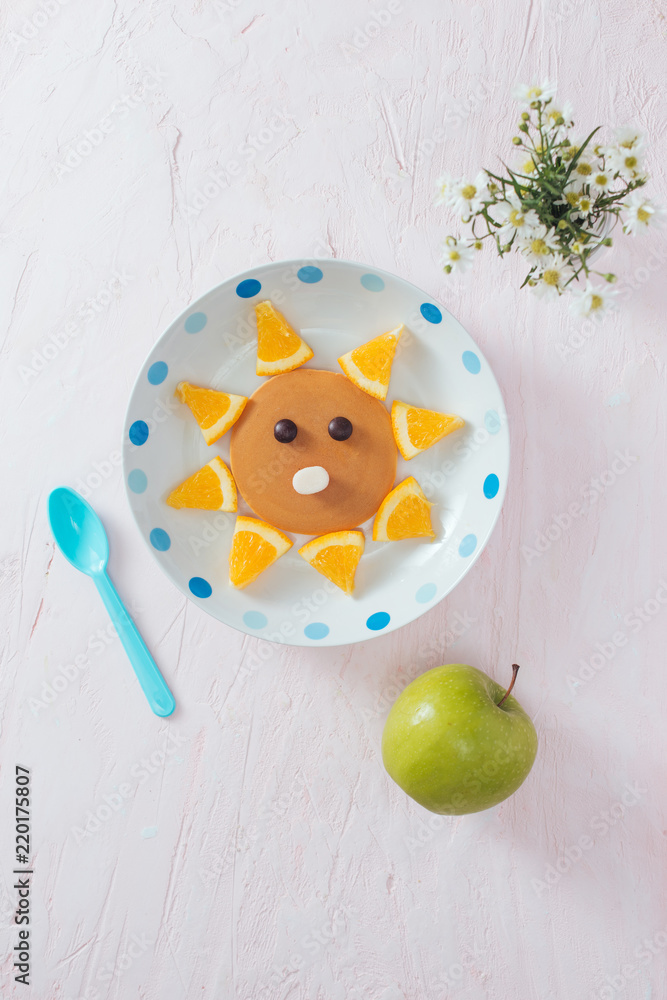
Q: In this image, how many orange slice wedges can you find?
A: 8